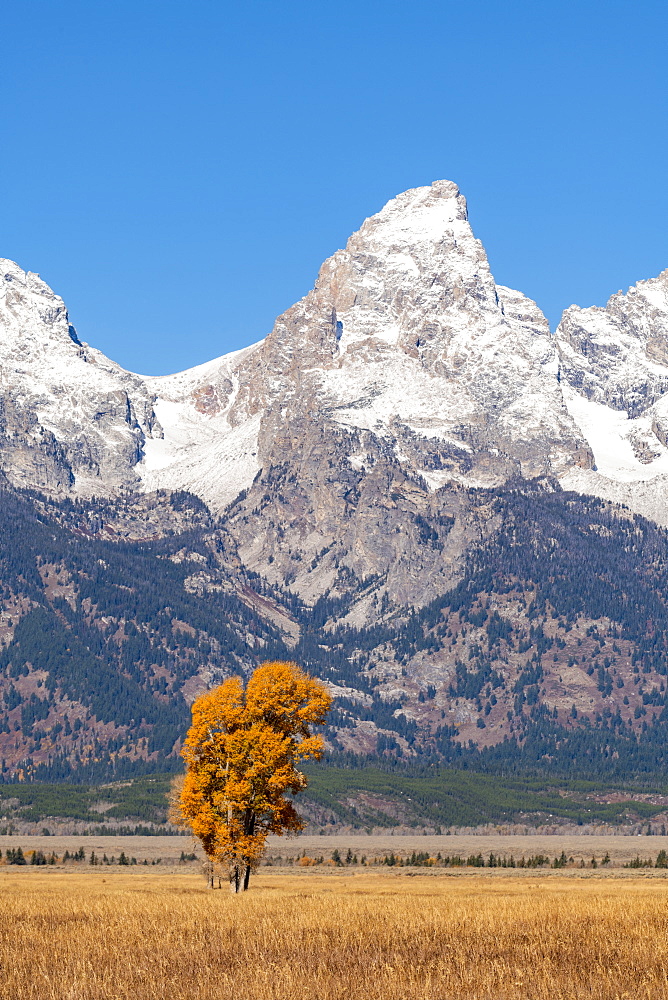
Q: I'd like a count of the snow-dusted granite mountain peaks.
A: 3